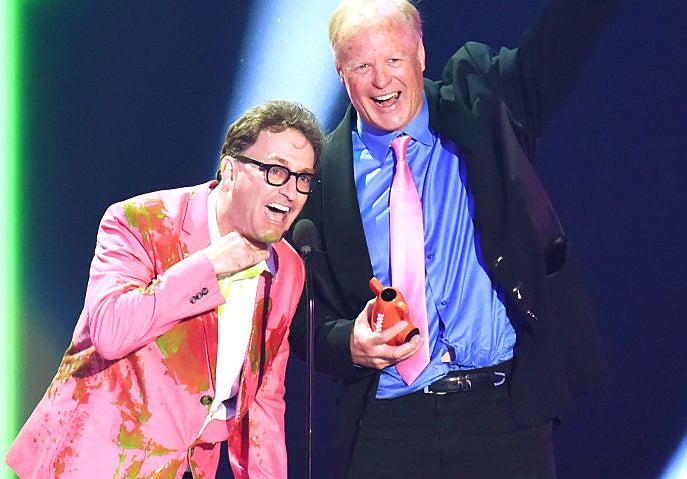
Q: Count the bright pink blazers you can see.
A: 1